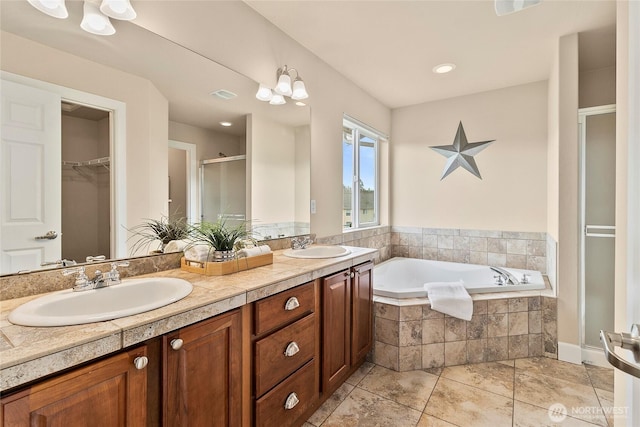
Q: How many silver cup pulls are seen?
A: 3